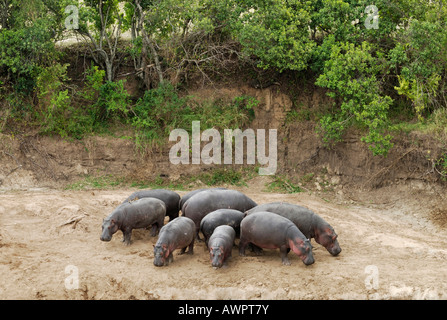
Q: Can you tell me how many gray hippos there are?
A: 9